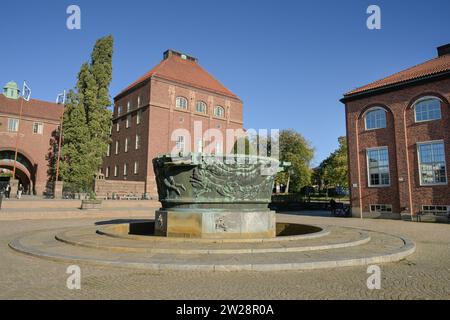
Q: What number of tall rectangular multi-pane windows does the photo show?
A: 2